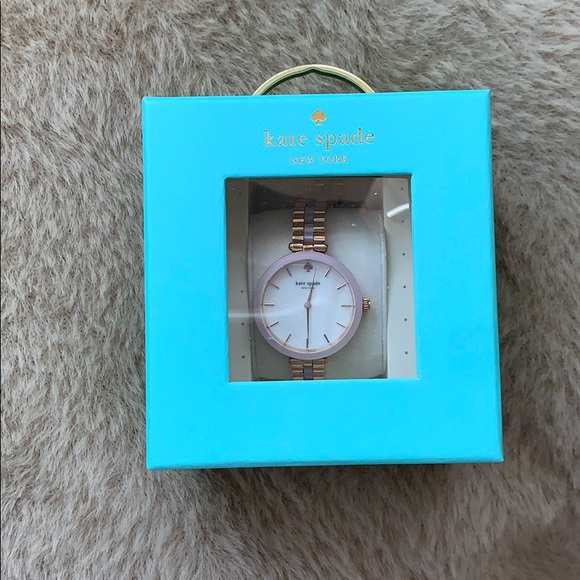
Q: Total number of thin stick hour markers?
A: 11